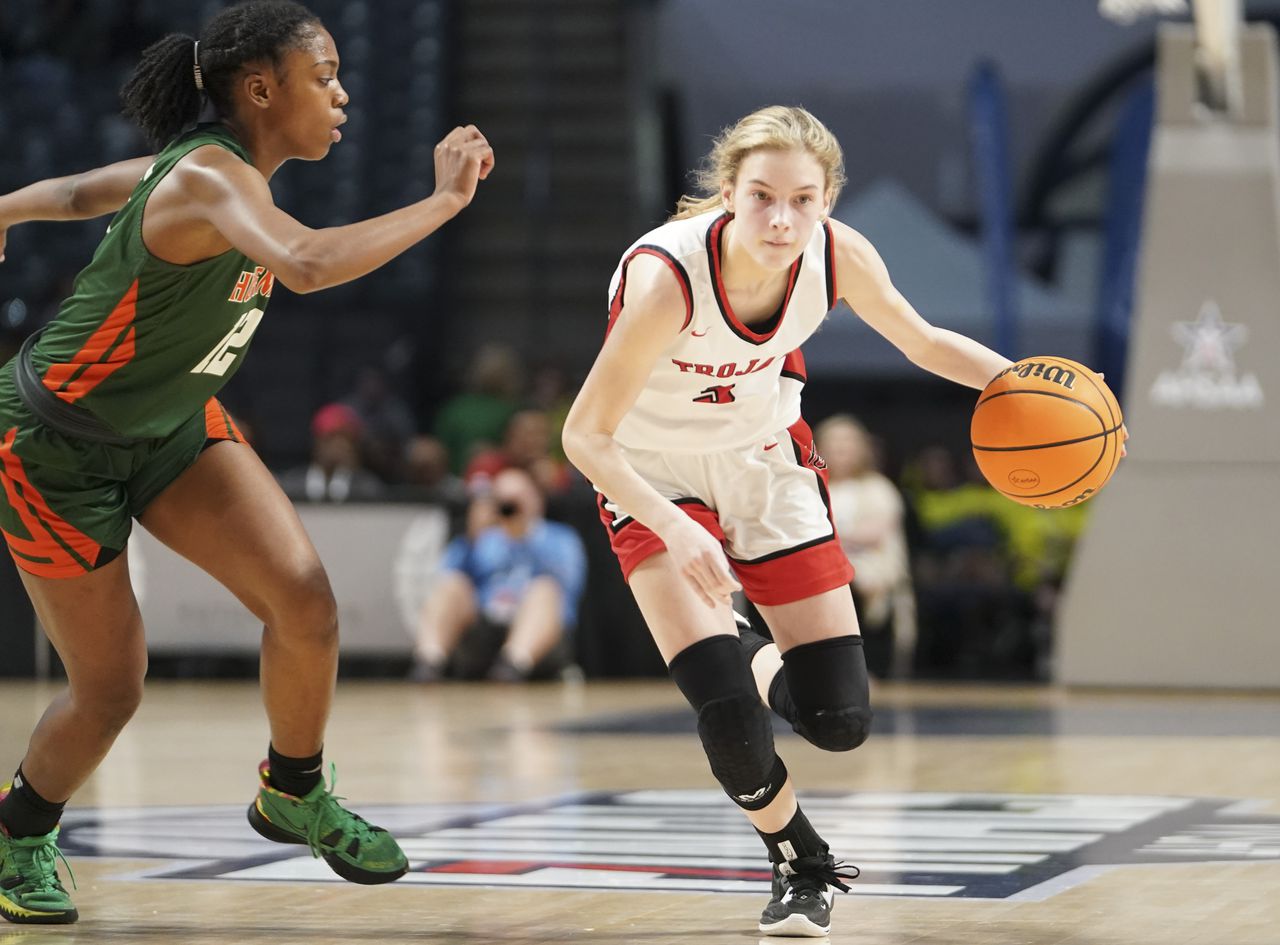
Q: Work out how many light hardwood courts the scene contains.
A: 1